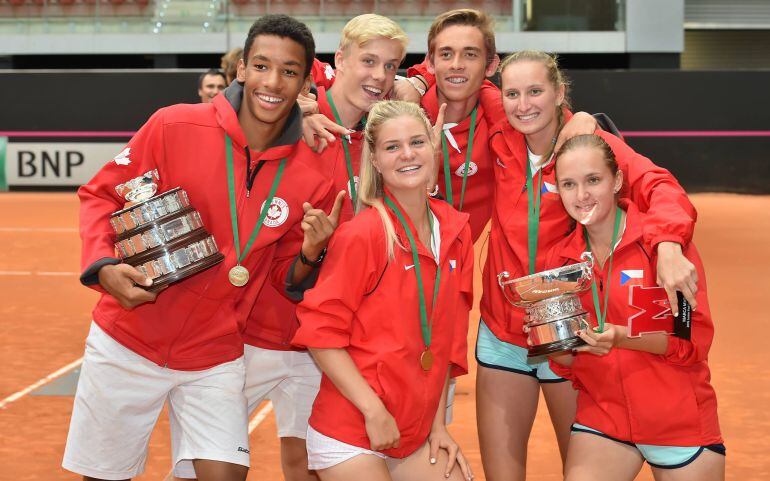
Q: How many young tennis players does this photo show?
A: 6